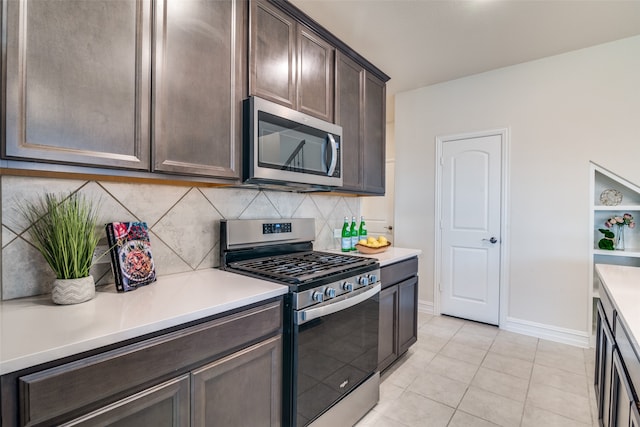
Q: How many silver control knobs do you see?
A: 5